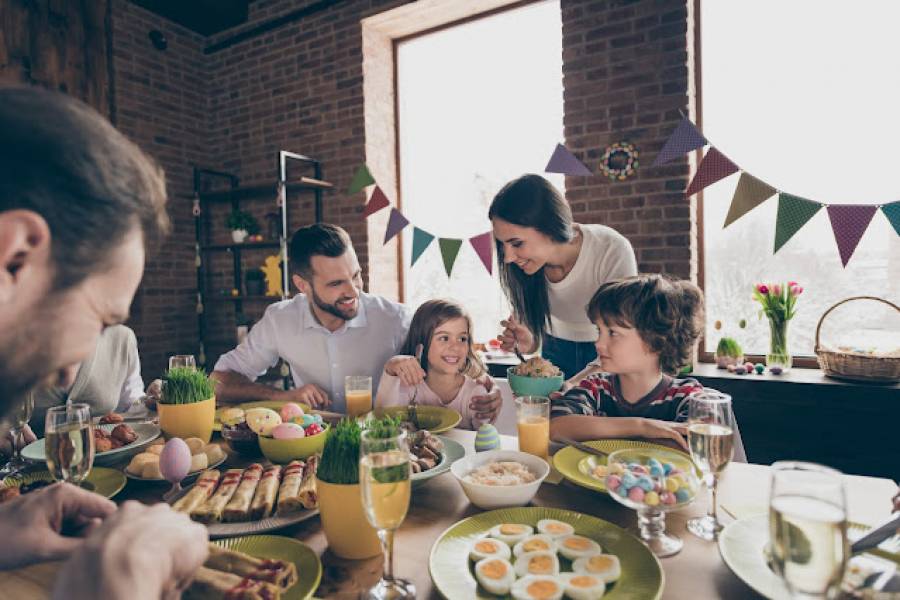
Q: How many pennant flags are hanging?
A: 13